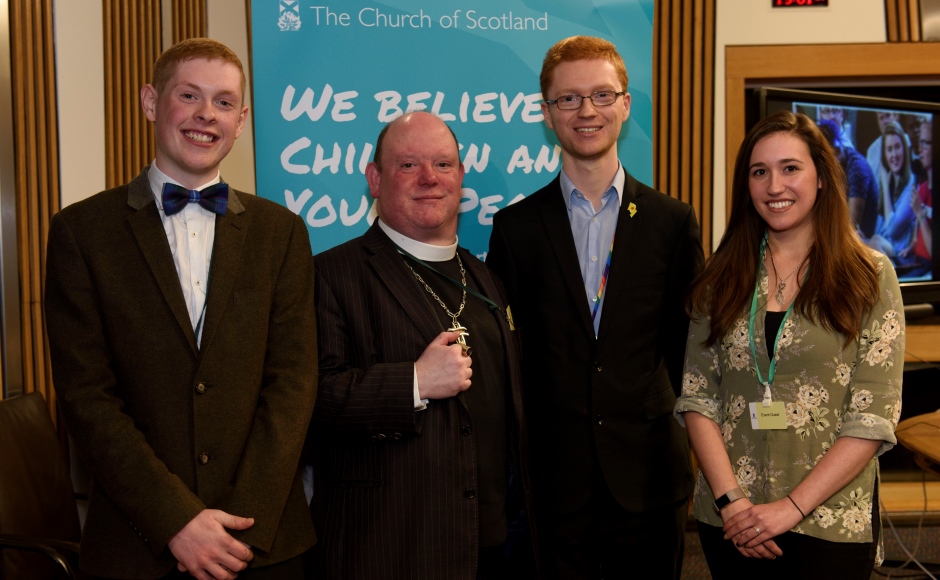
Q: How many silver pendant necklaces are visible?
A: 2